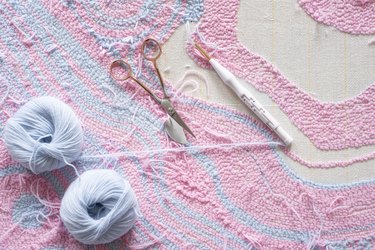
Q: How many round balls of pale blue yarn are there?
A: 2